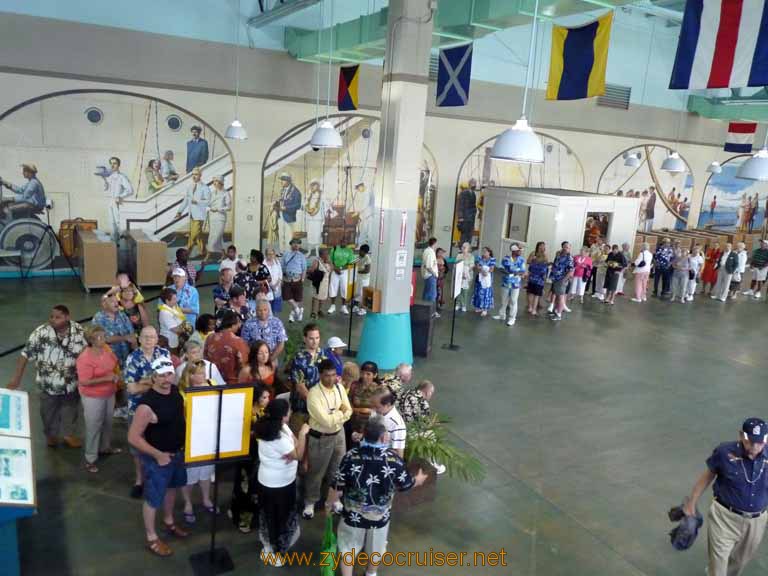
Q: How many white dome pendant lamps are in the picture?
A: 7